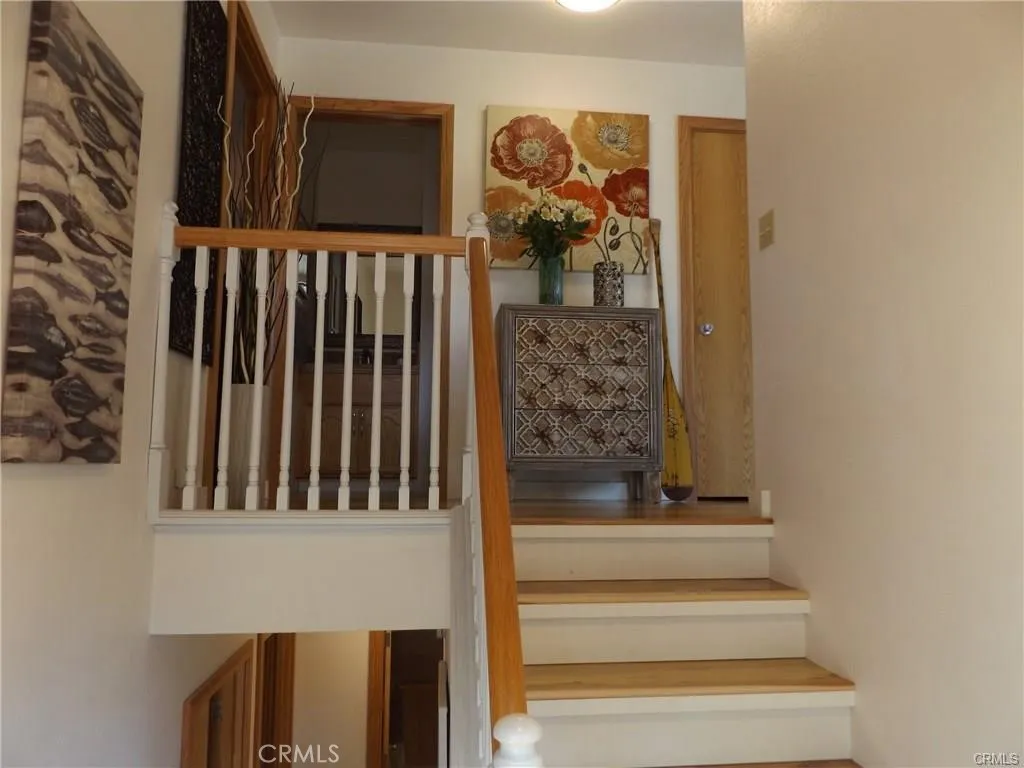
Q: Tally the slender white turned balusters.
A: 9